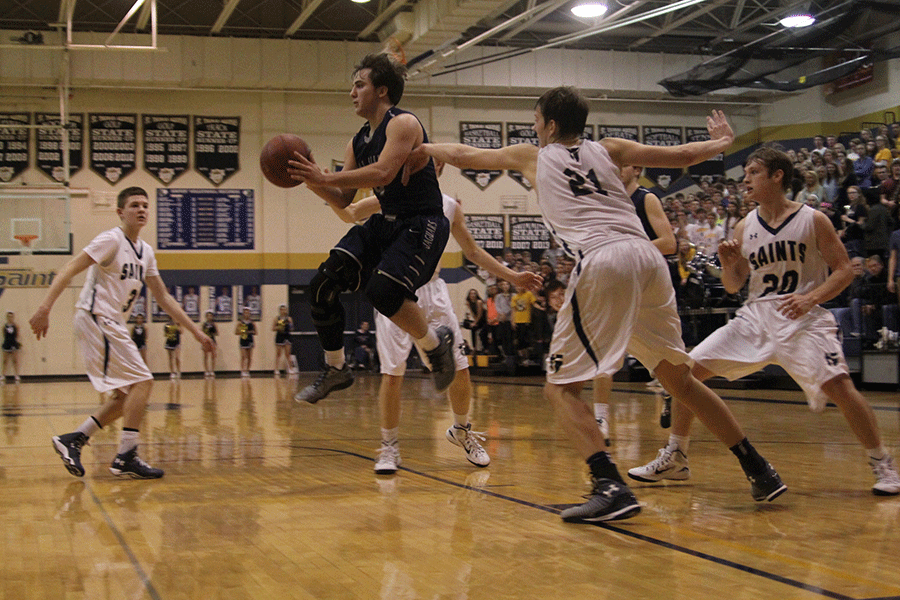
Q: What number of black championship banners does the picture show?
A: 13